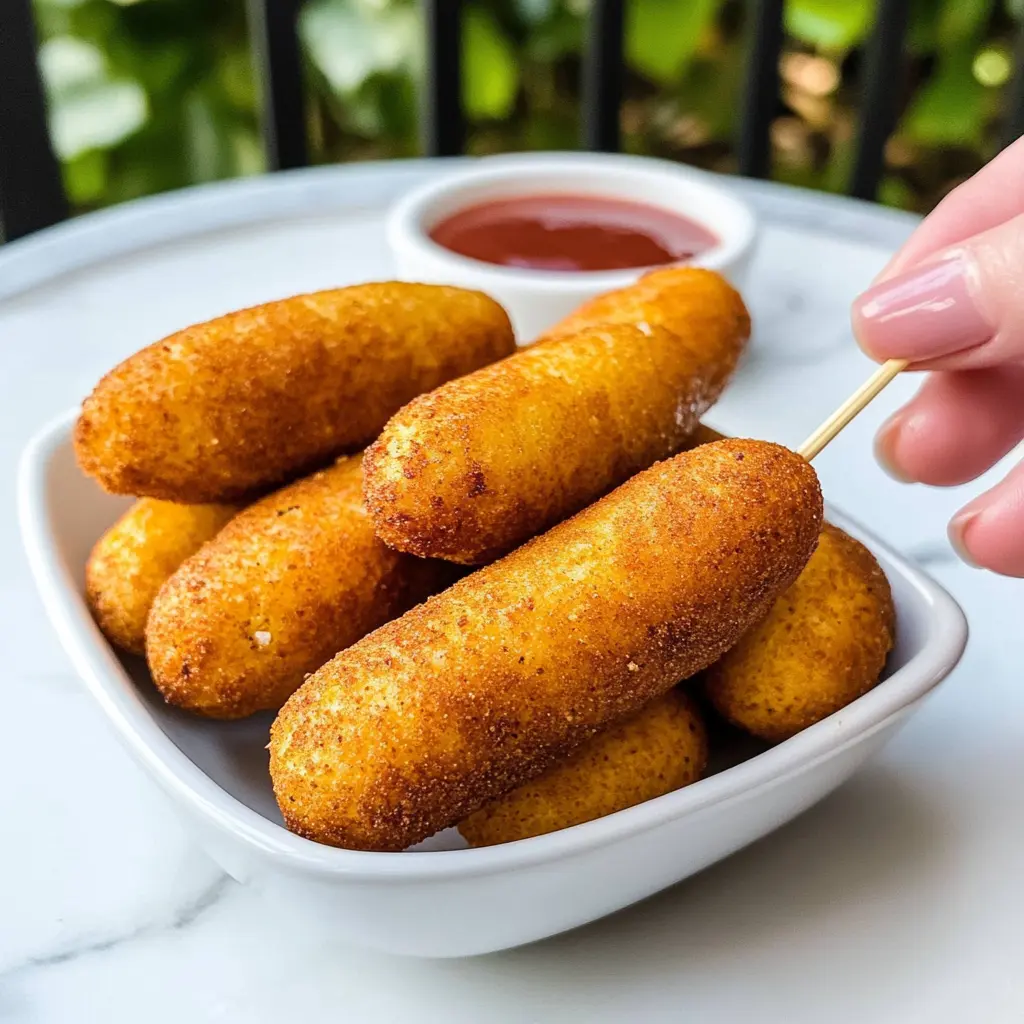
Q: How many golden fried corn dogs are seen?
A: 8